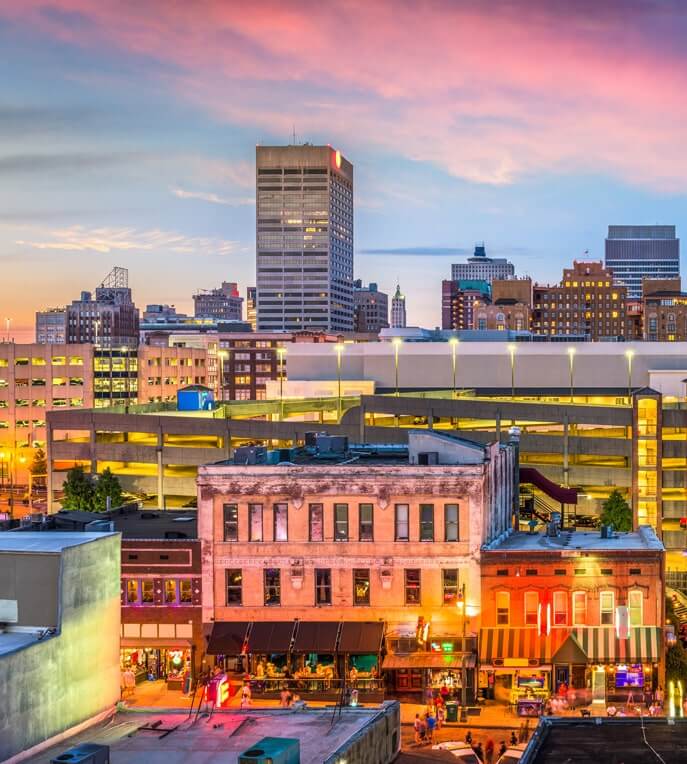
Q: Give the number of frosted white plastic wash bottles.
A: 0